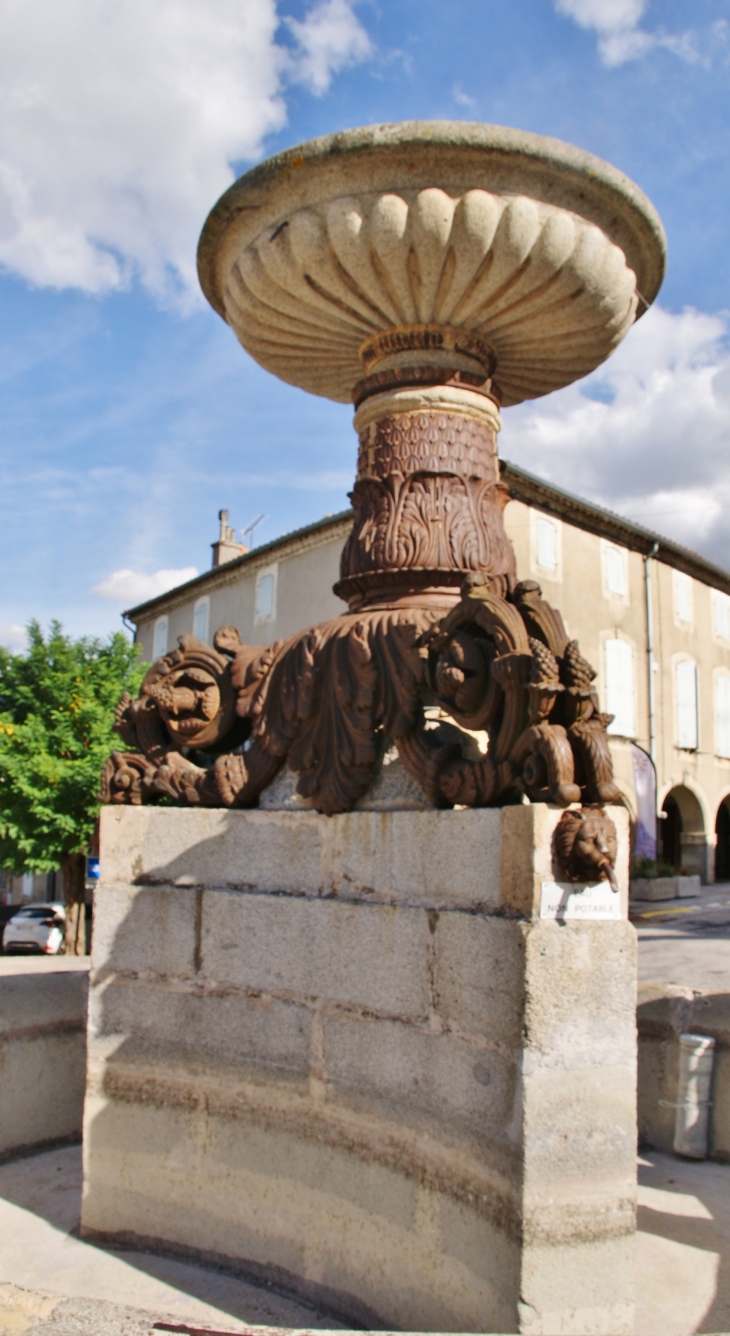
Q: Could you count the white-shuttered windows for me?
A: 10